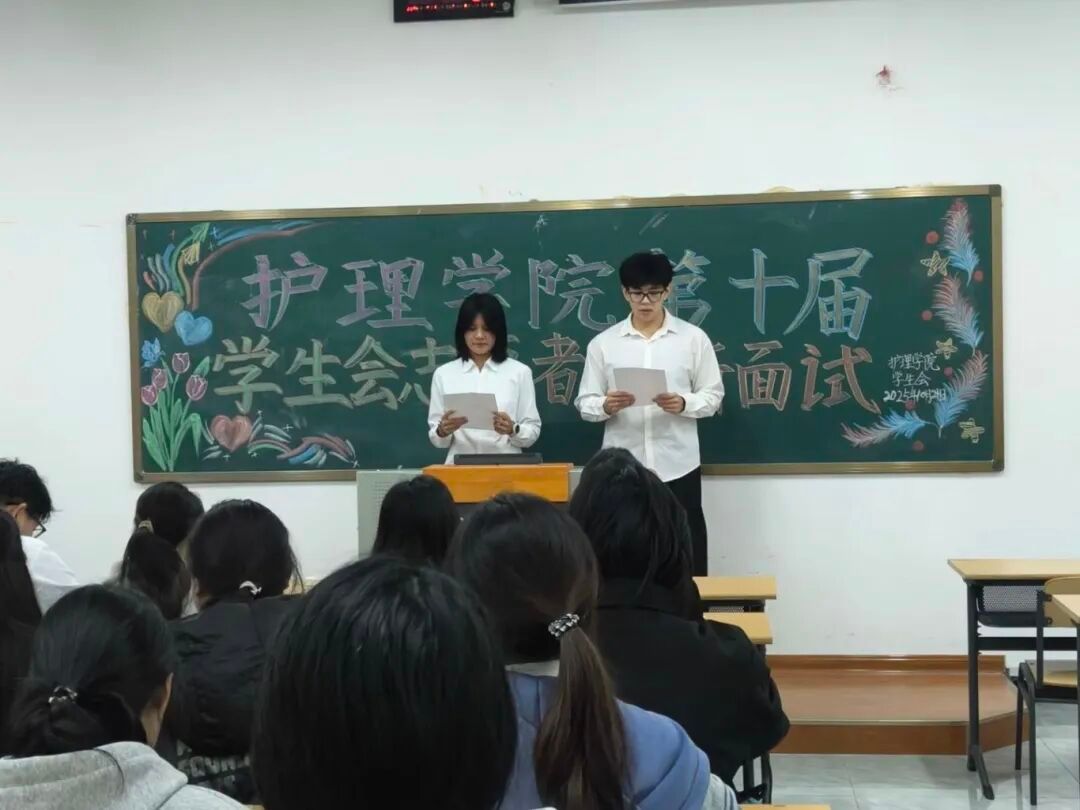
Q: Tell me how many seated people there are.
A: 9